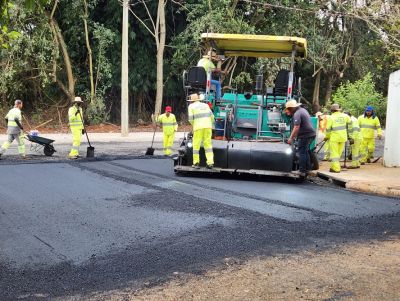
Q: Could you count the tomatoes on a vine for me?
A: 0